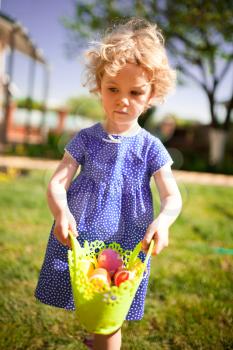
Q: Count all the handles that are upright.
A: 2